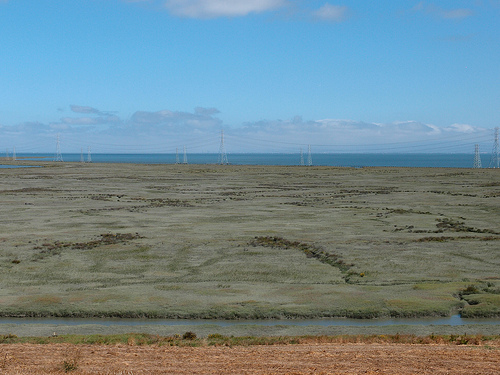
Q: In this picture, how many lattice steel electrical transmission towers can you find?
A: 12